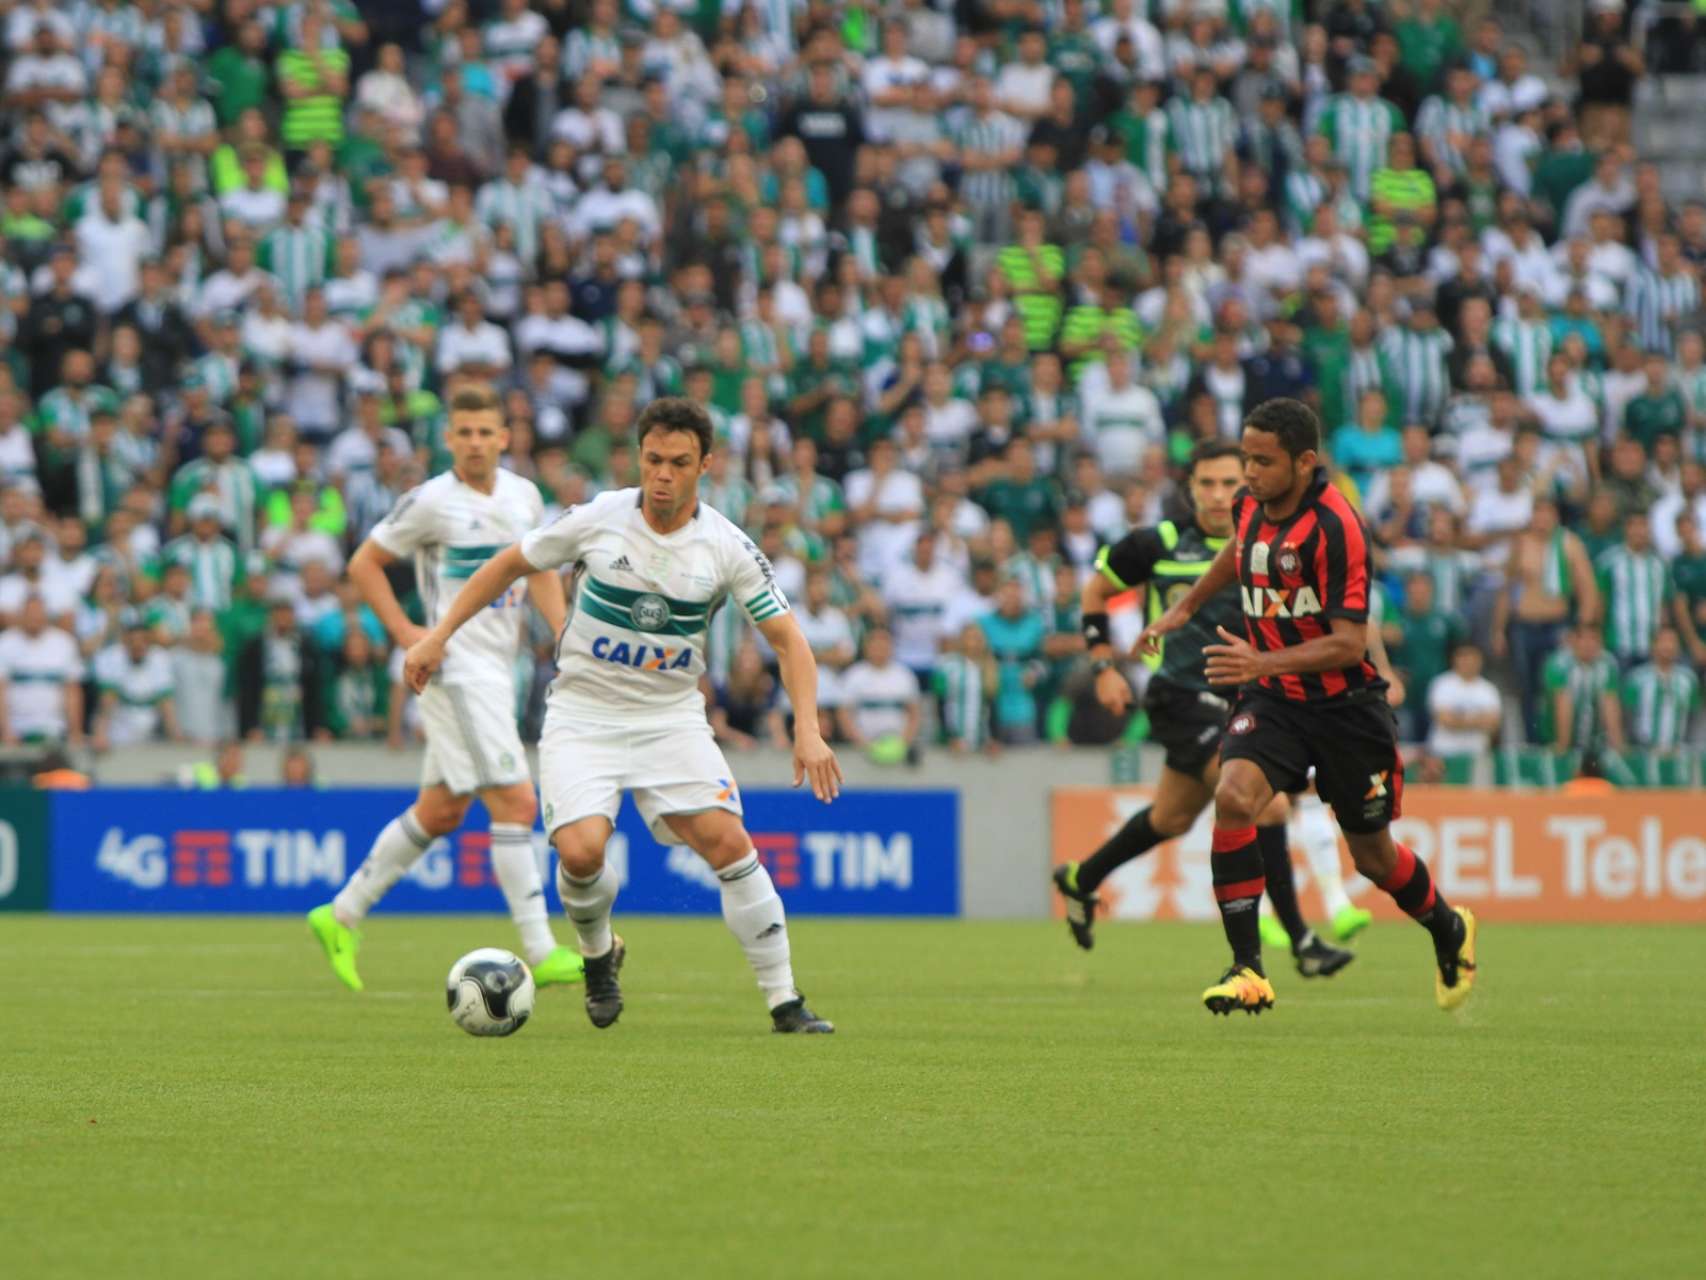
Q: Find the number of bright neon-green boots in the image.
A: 4